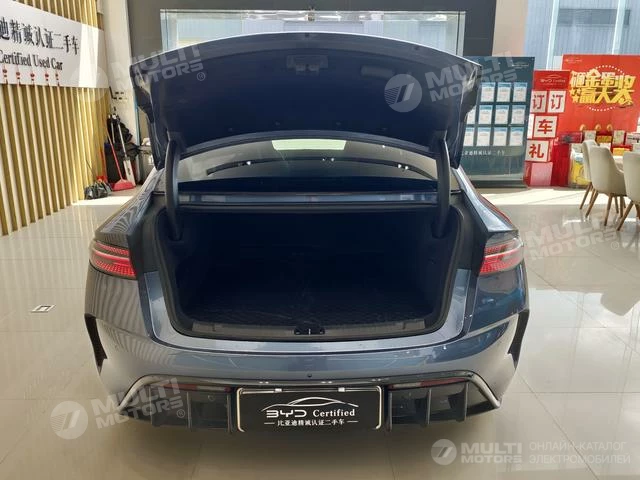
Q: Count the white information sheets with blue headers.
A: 11